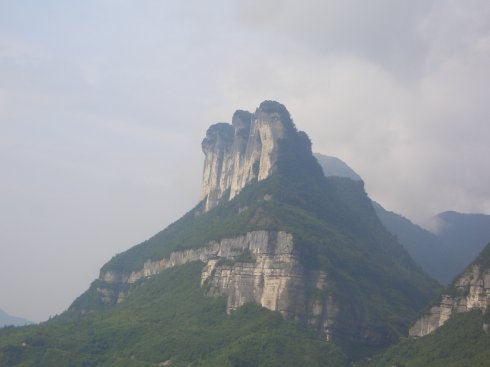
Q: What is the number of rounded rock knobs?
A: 3